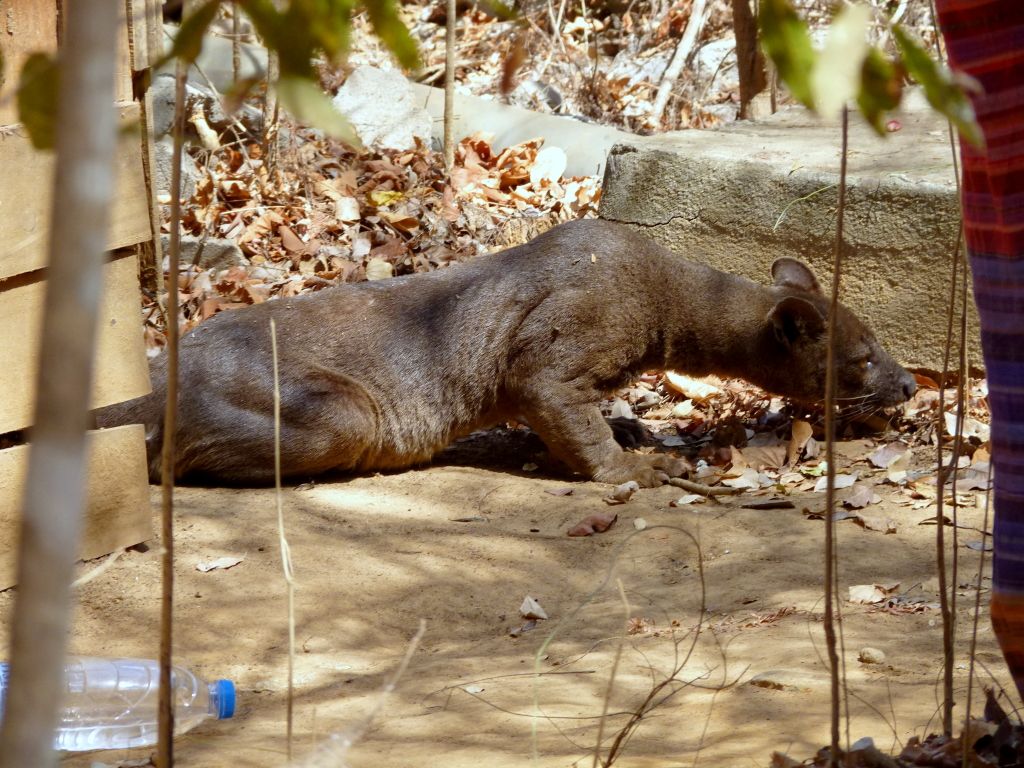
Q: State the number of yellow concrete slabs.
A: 3